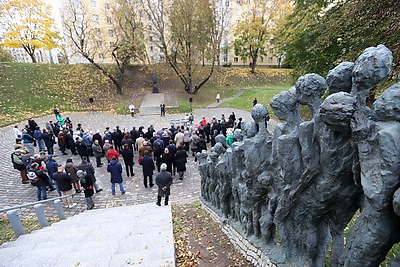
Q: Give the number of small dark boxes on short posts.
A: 2